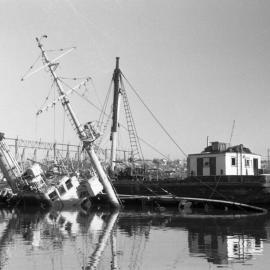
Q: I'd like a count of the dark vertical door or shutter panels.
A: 3